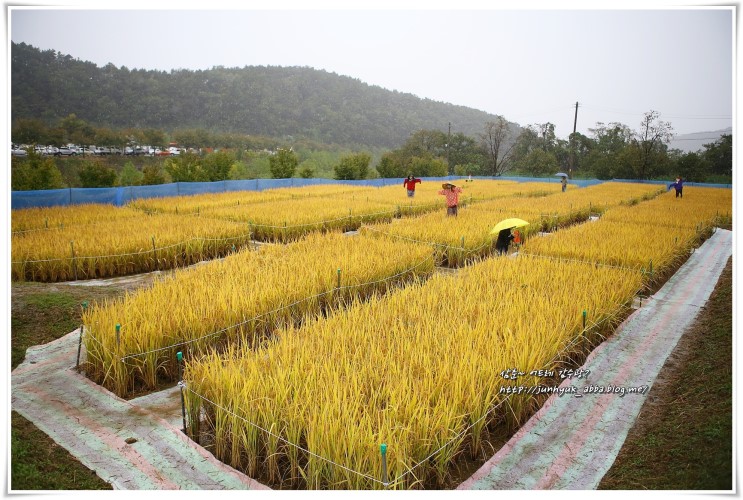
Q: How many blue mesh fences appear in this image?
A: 1